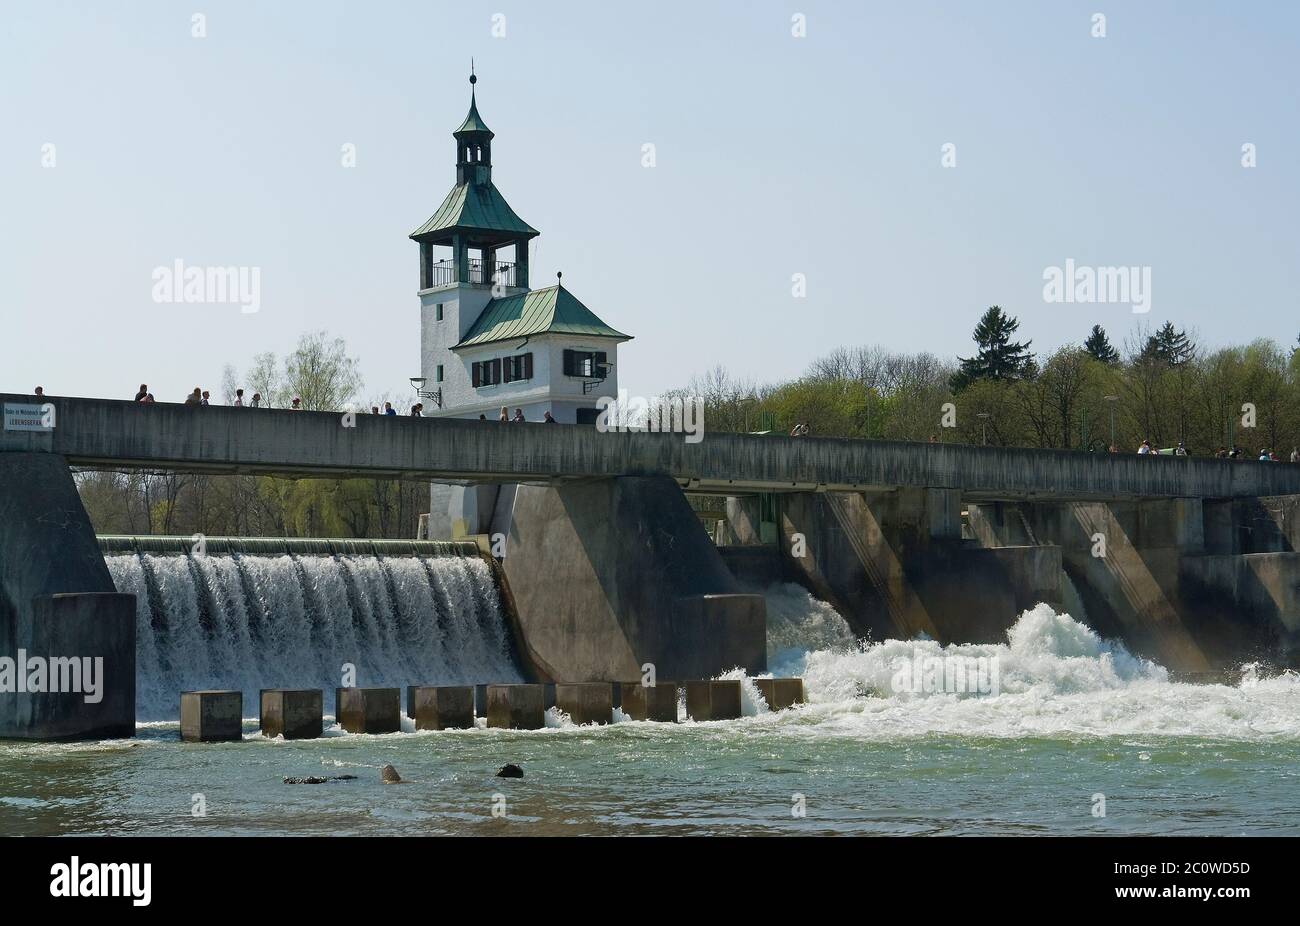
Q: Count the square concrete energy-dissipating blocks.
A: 9